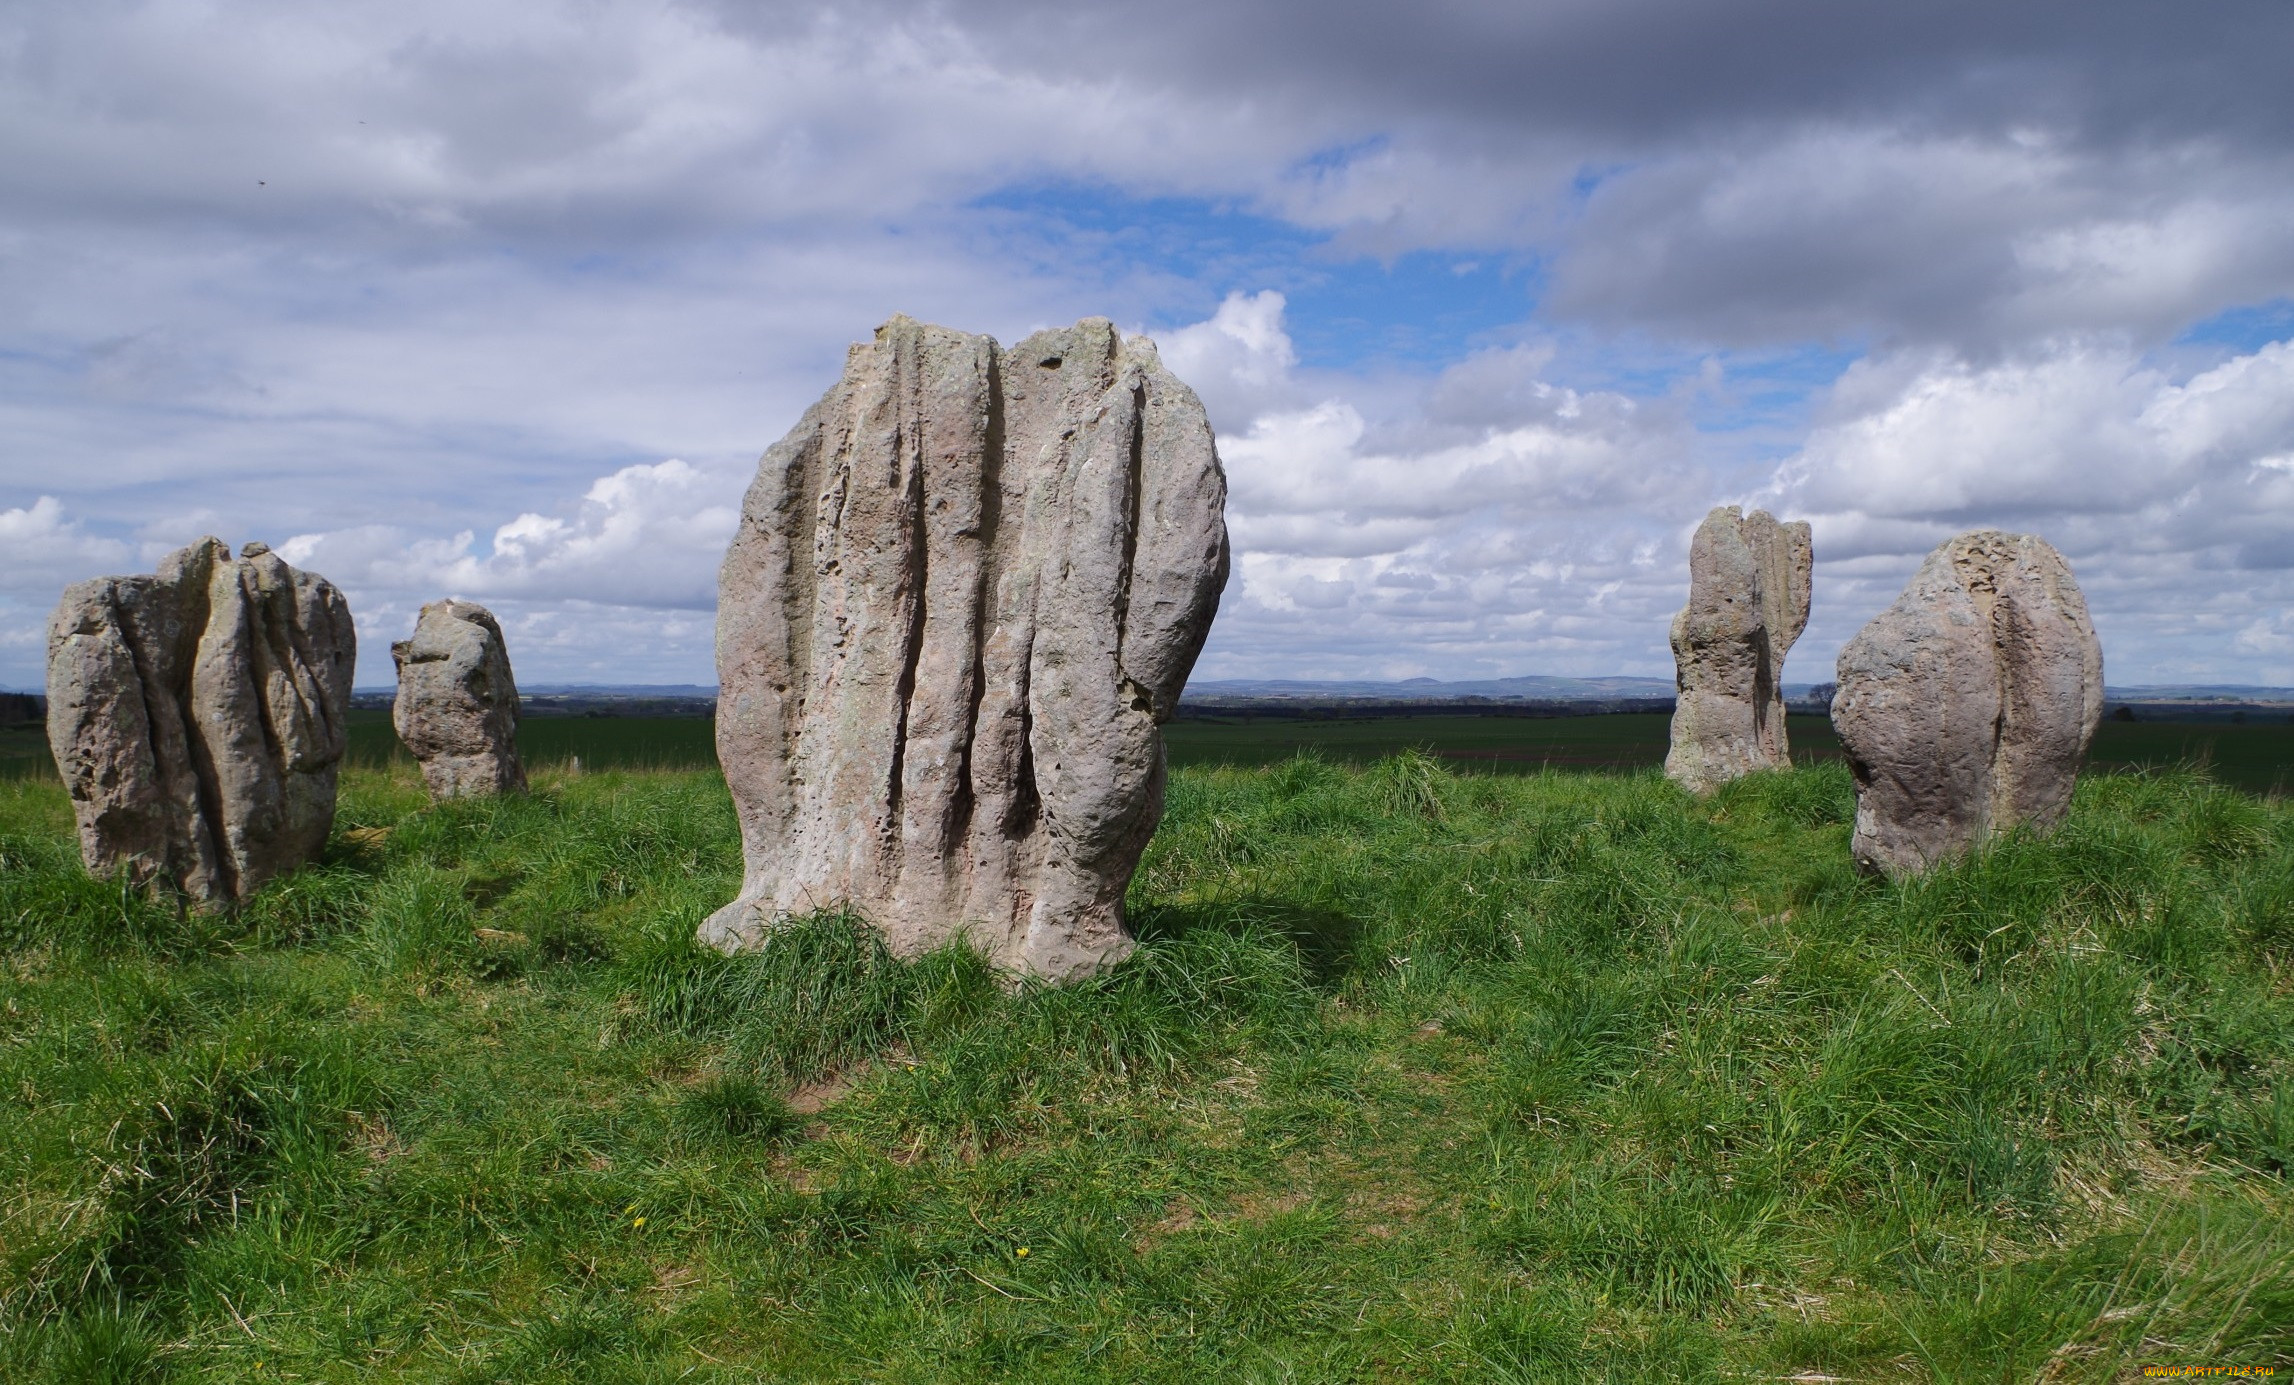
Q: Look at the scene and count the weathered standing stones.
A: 5